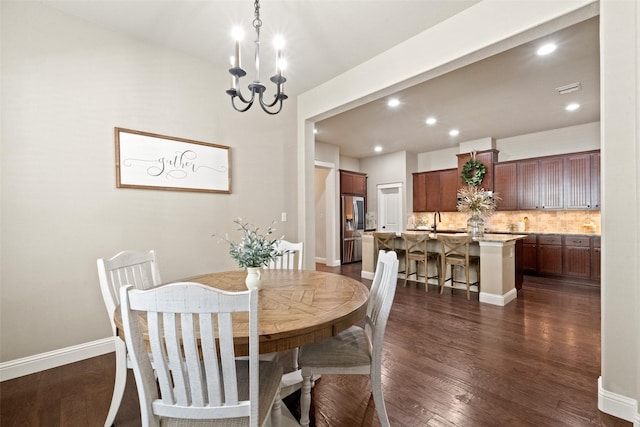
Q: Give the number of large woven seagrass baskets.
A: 0